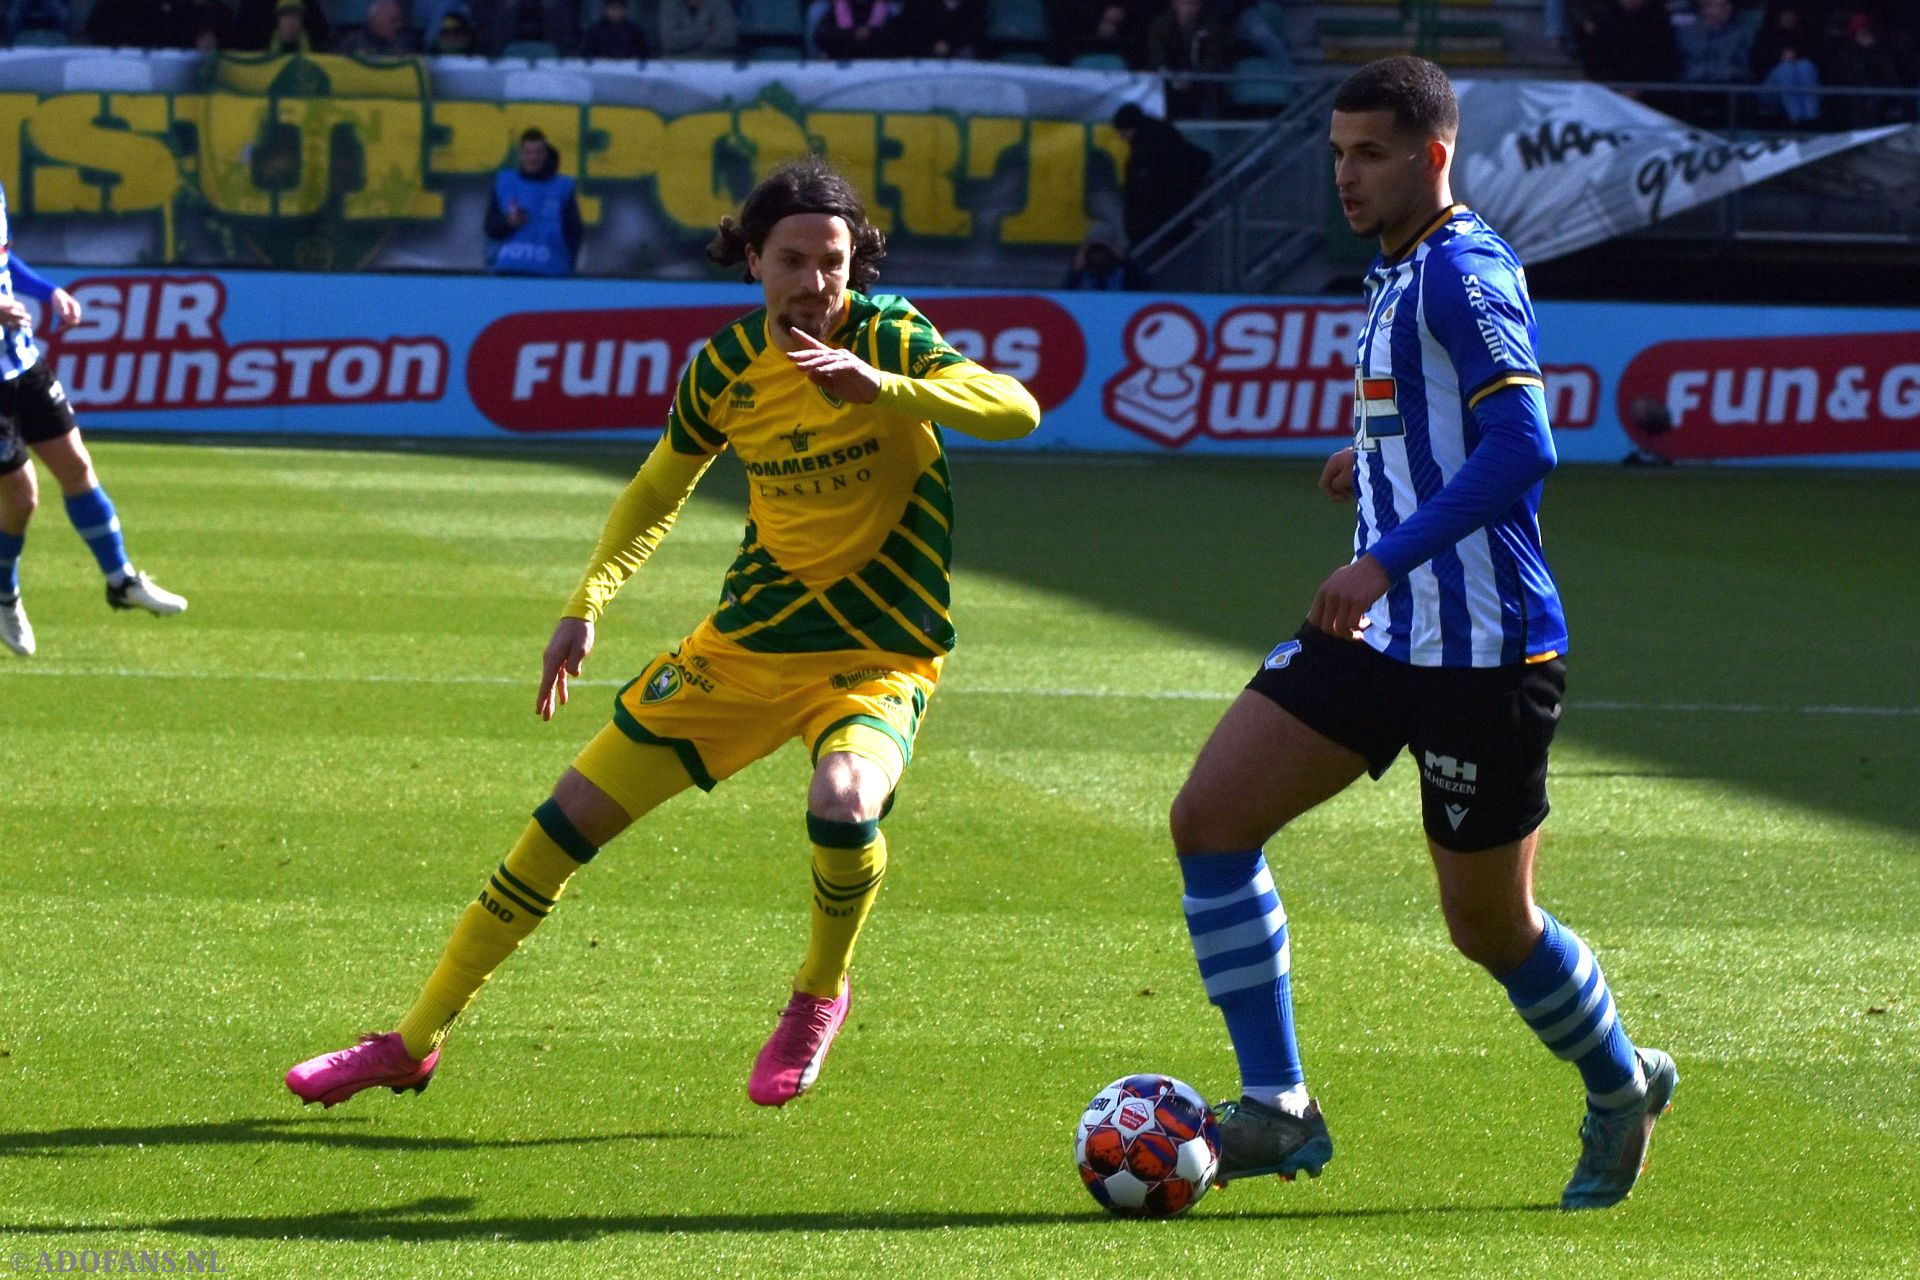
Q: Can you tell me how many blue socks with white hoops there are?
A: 4